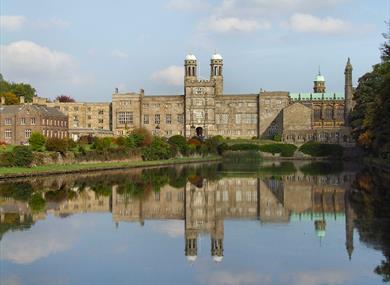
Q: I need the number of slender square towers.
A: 2